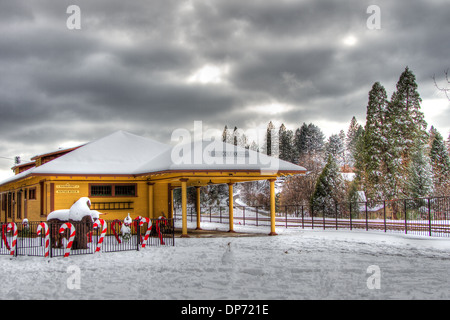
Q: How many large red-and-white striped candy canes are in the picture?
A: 5